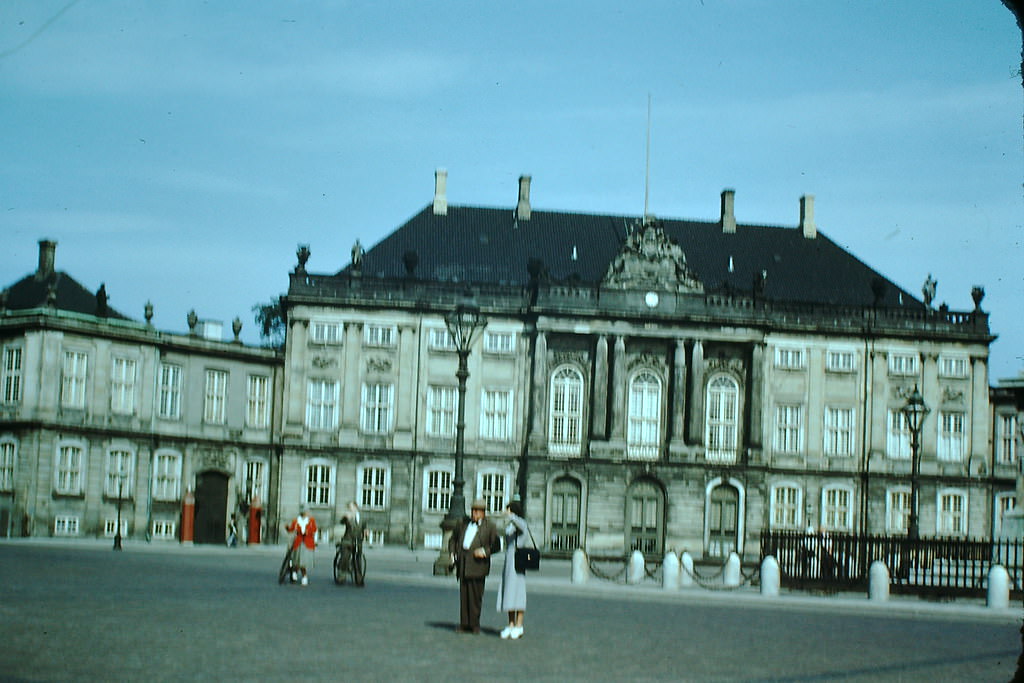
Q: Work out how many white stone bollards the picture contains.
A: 8